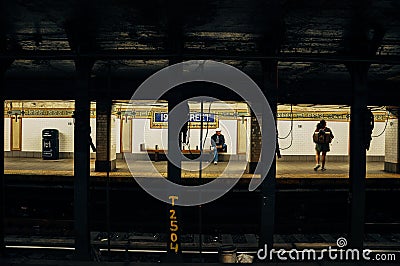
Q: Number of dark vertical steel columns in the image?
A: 4